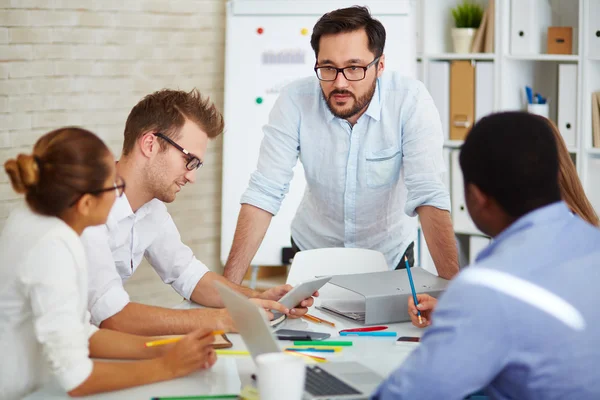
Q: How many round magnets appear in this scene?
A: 3